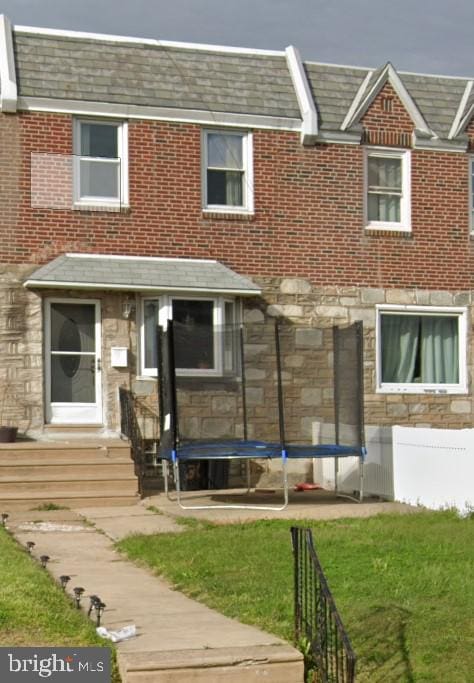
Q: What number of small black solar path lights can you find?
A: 7